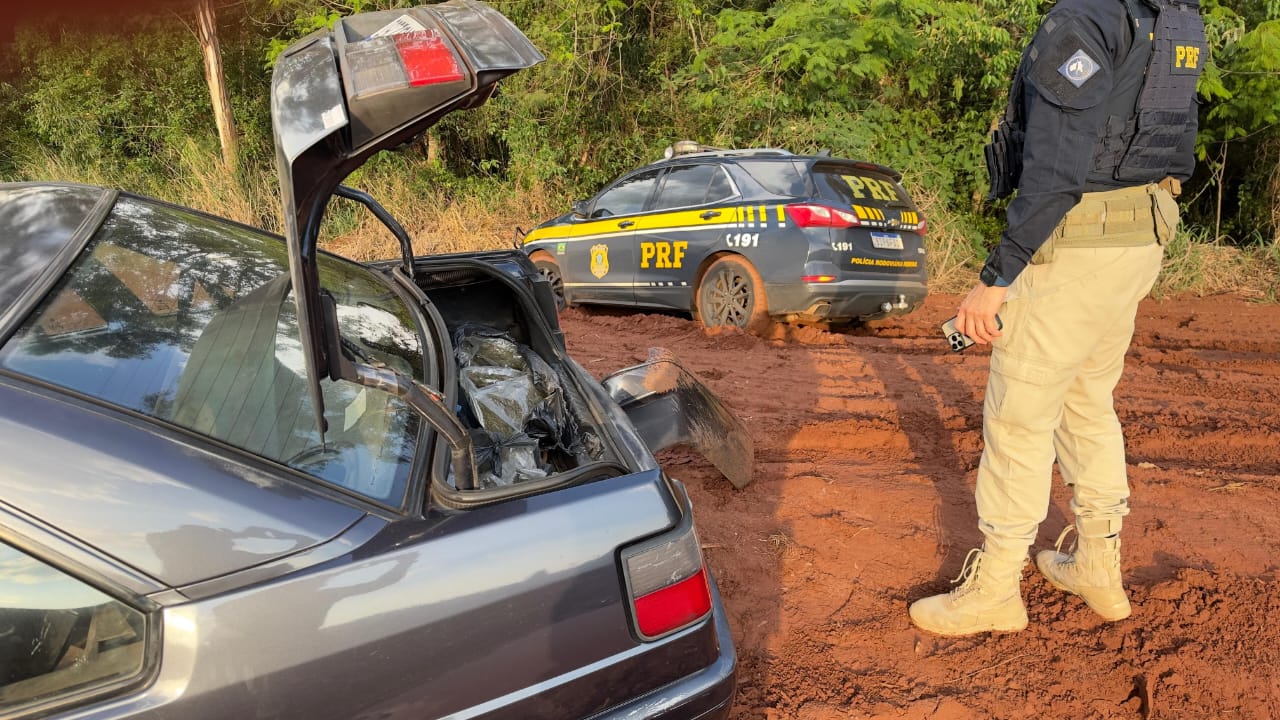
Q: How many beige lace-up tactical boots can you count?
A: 2